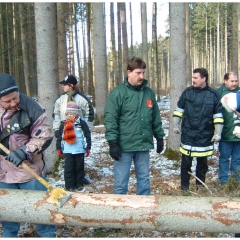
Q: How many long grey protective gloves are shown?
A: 2